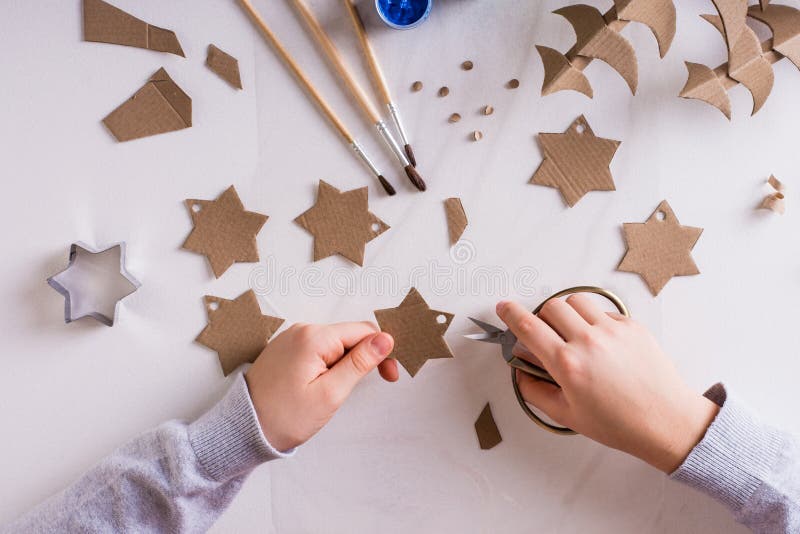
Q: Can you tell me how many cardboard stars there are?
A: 6